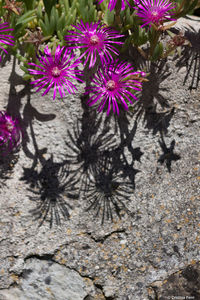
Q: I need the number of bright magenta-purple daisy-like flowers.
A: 7